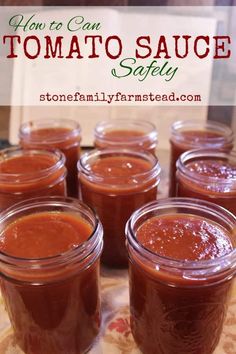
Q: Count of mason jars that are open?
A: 8